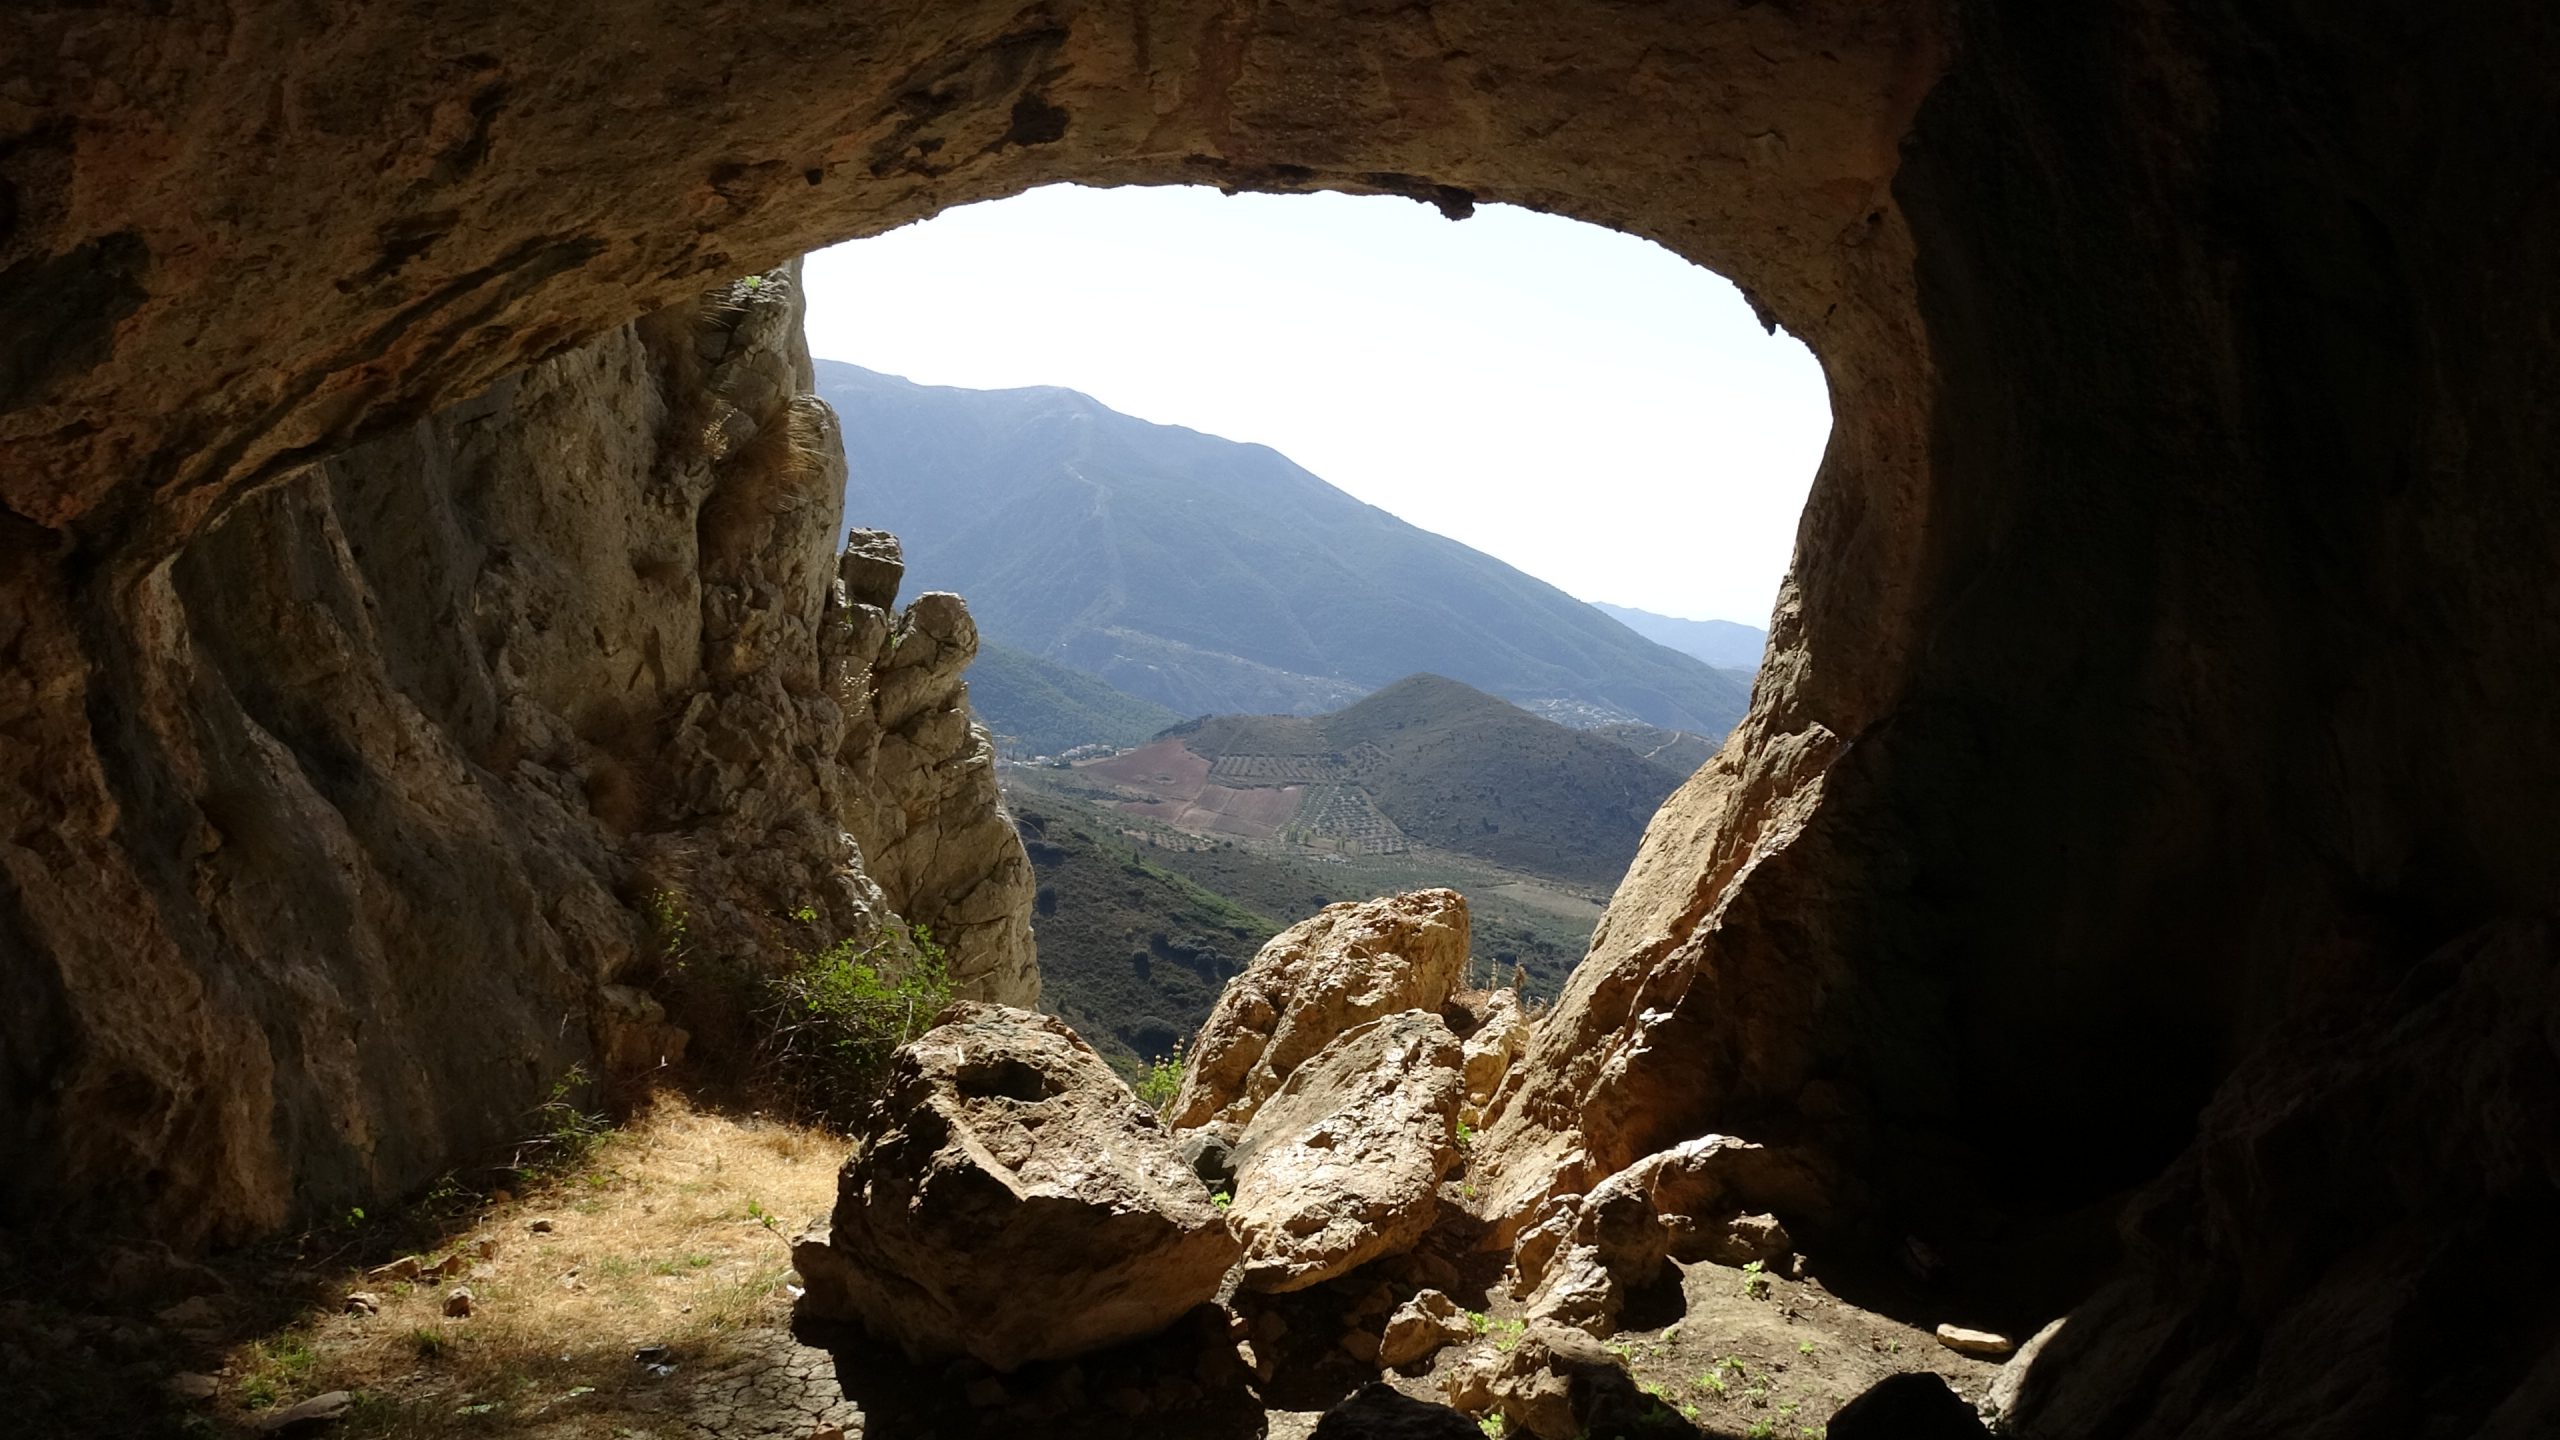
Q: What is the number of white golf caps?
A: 0